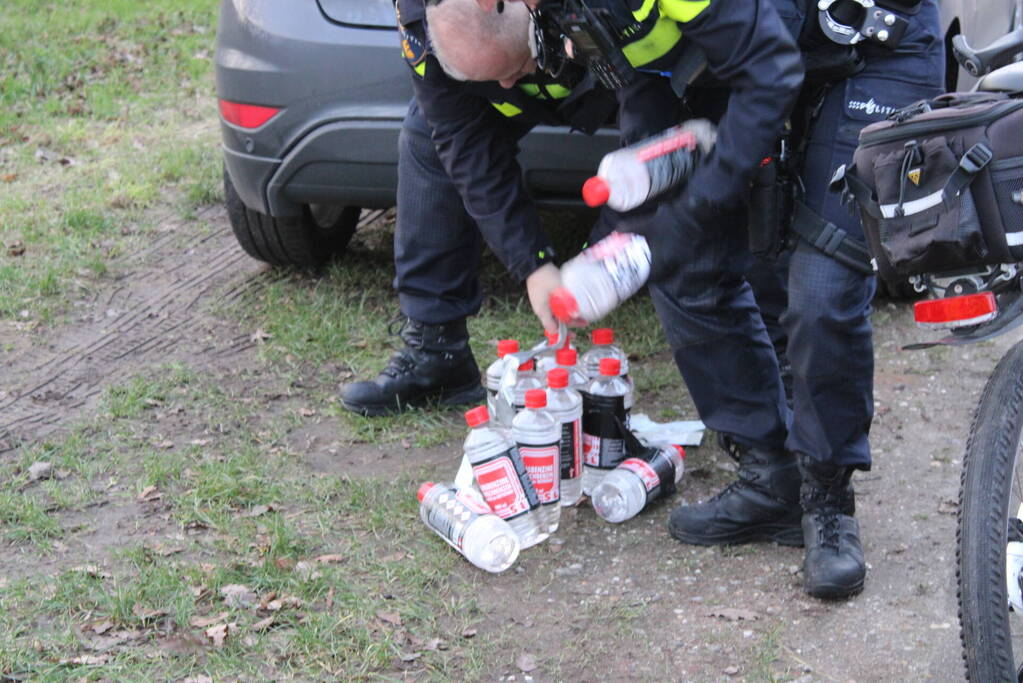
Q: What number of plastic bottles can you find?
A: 13